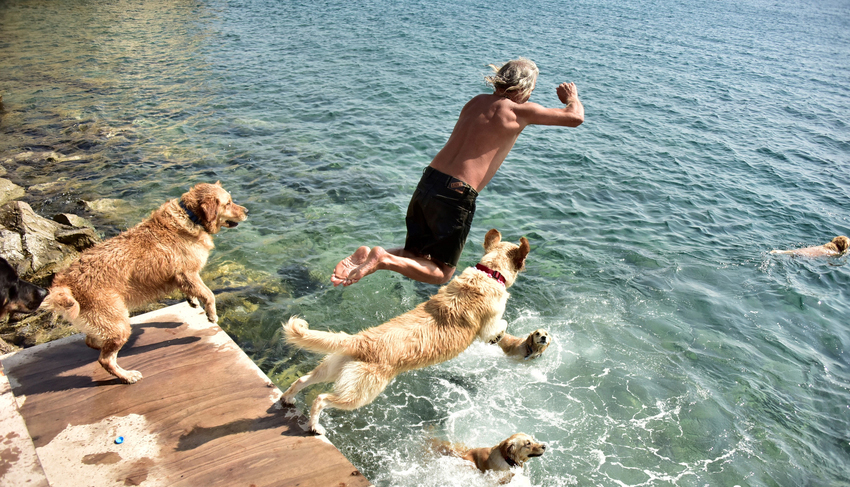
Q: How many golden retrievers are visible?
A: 5